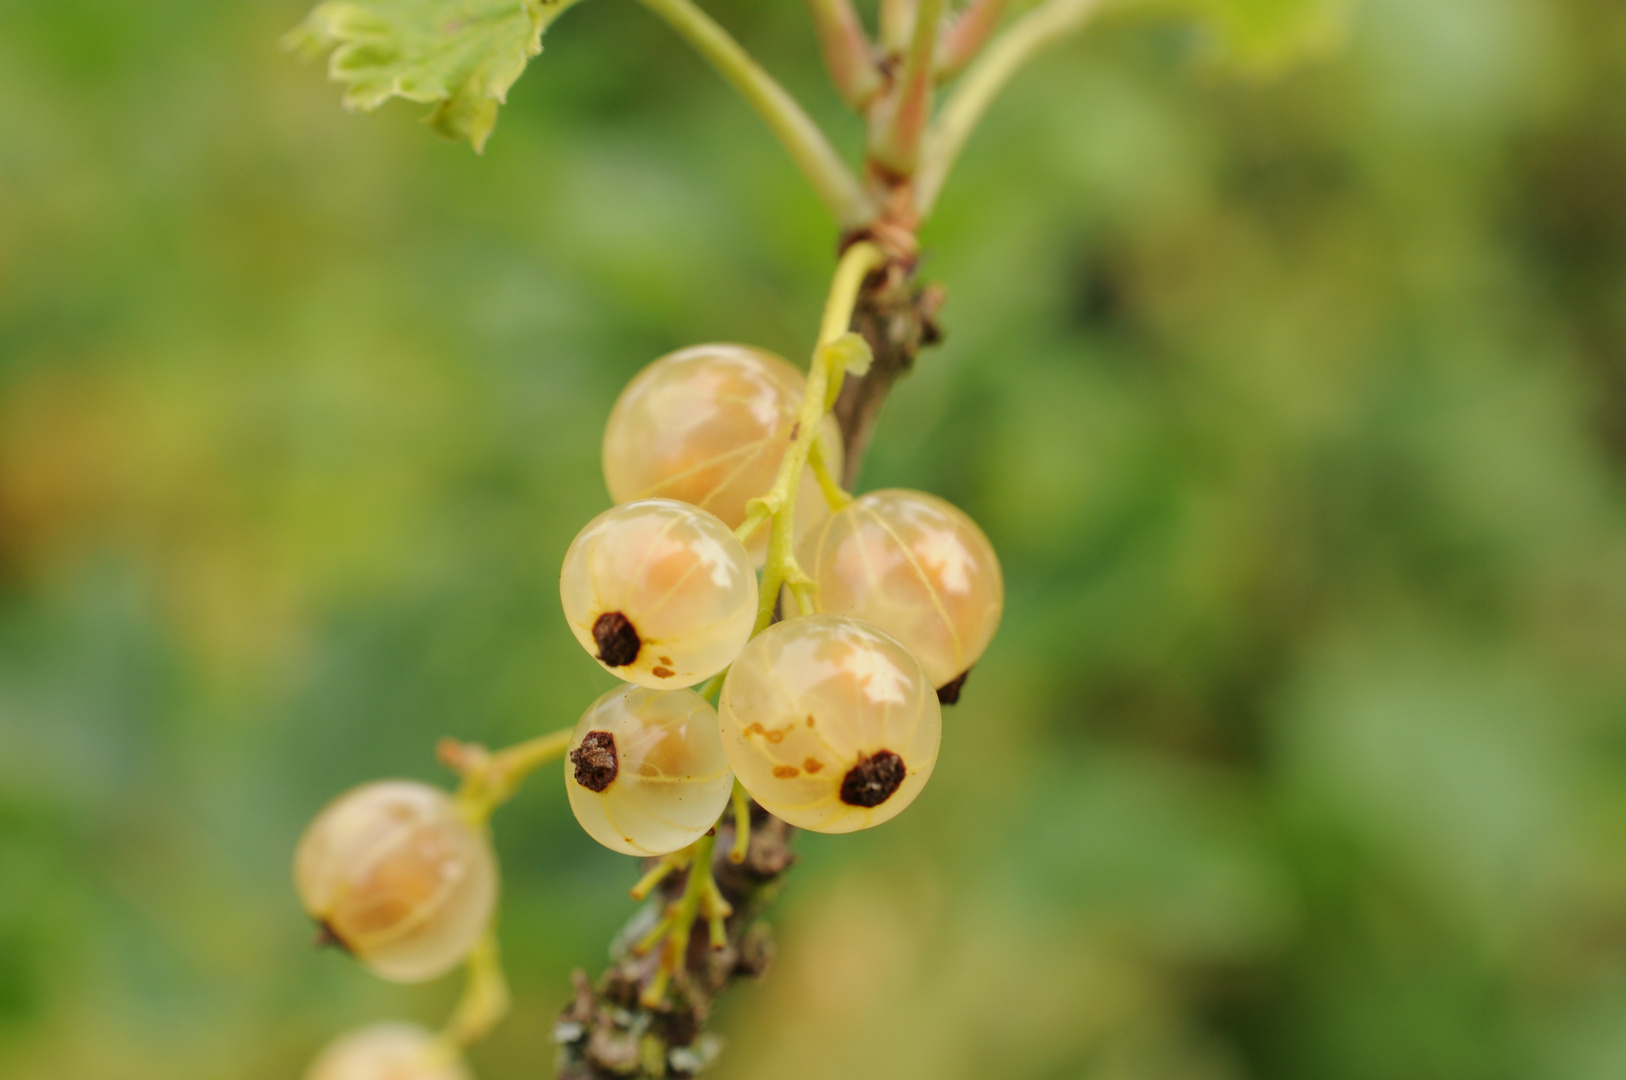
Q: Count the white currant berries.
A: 7